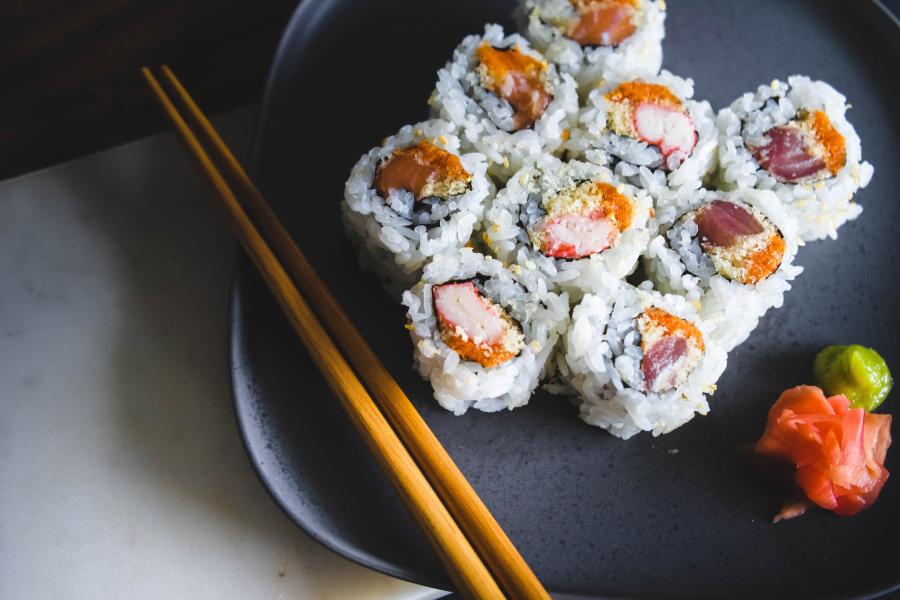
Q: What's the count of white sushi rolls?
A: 9